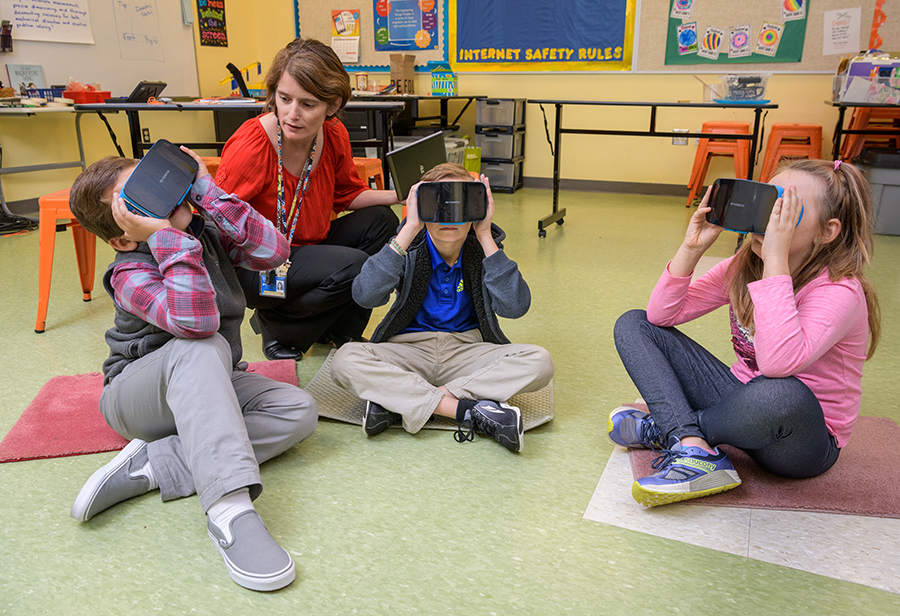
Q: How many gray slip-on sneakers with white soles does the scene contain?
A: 2